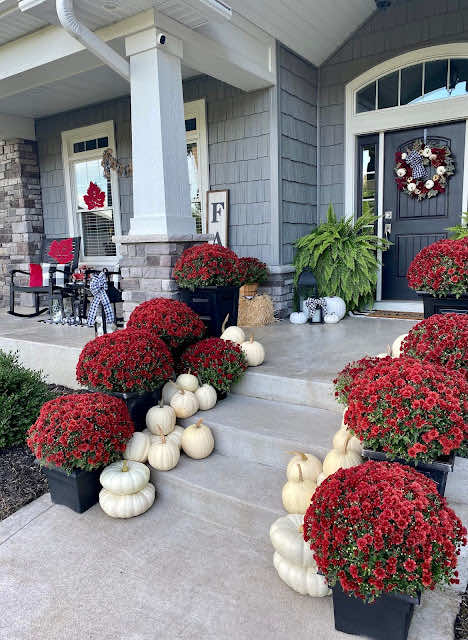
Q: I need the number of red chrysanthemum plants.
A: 11